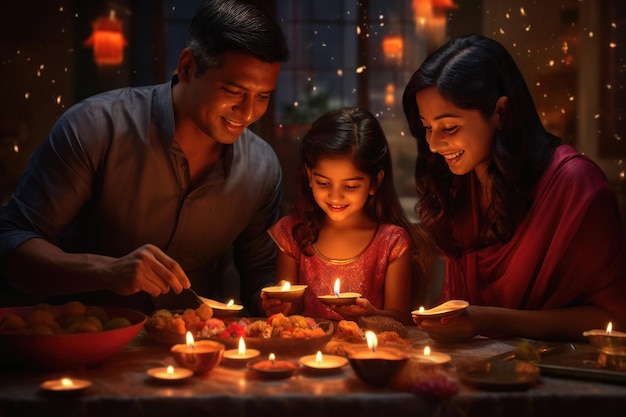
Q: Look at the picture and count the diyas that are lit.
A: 13